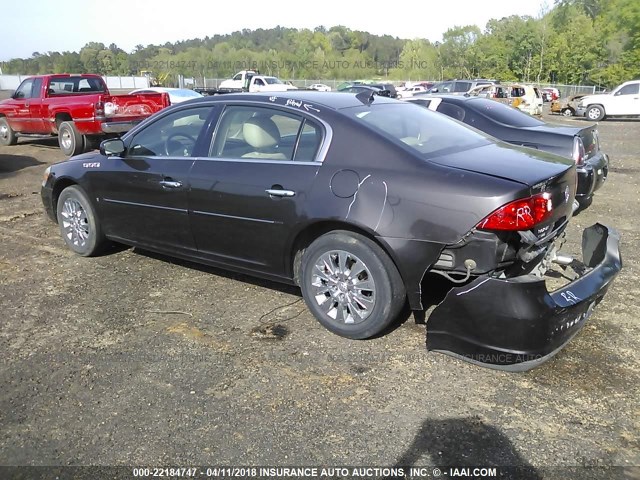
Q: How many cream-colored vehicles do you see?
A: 1